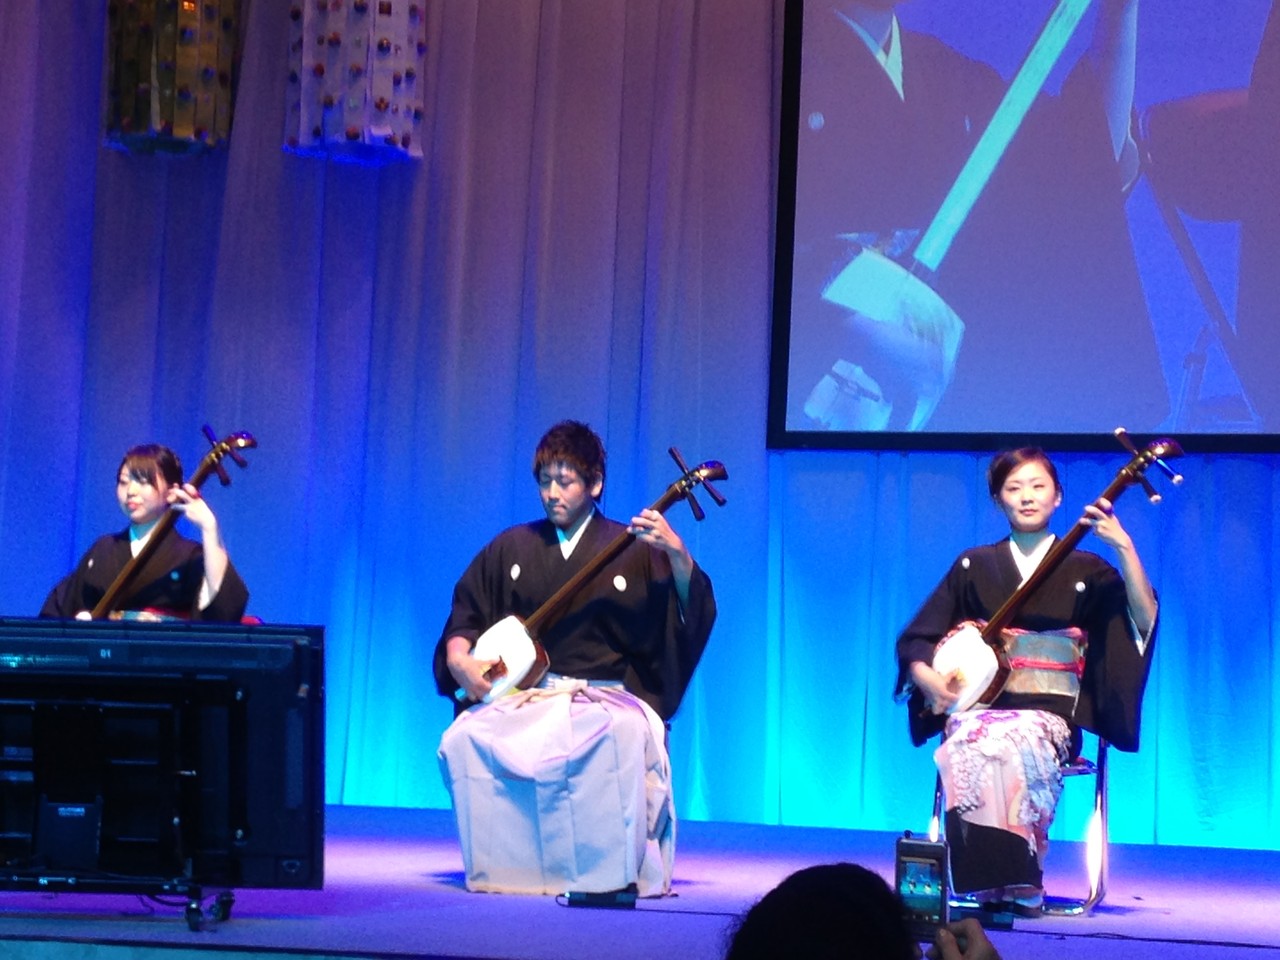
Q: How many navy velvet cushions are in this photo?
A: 0